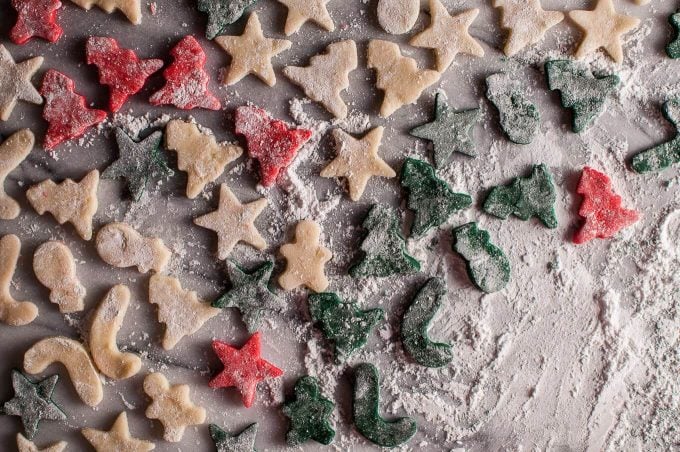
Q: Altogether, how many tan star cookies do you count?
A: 9